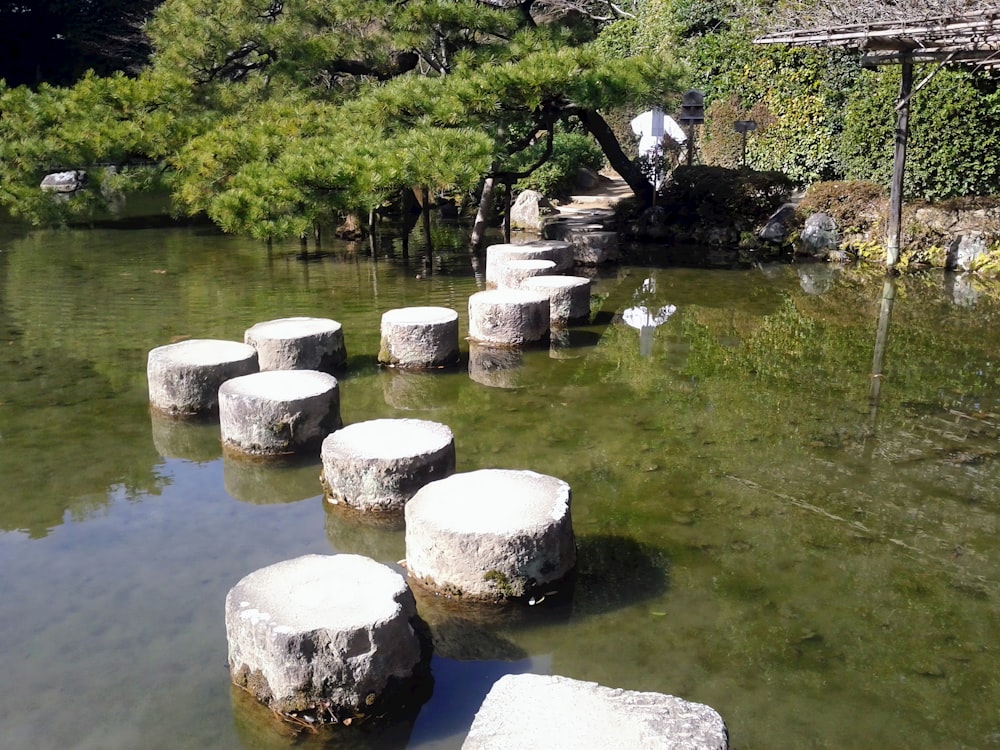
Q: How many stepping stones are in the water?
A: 13